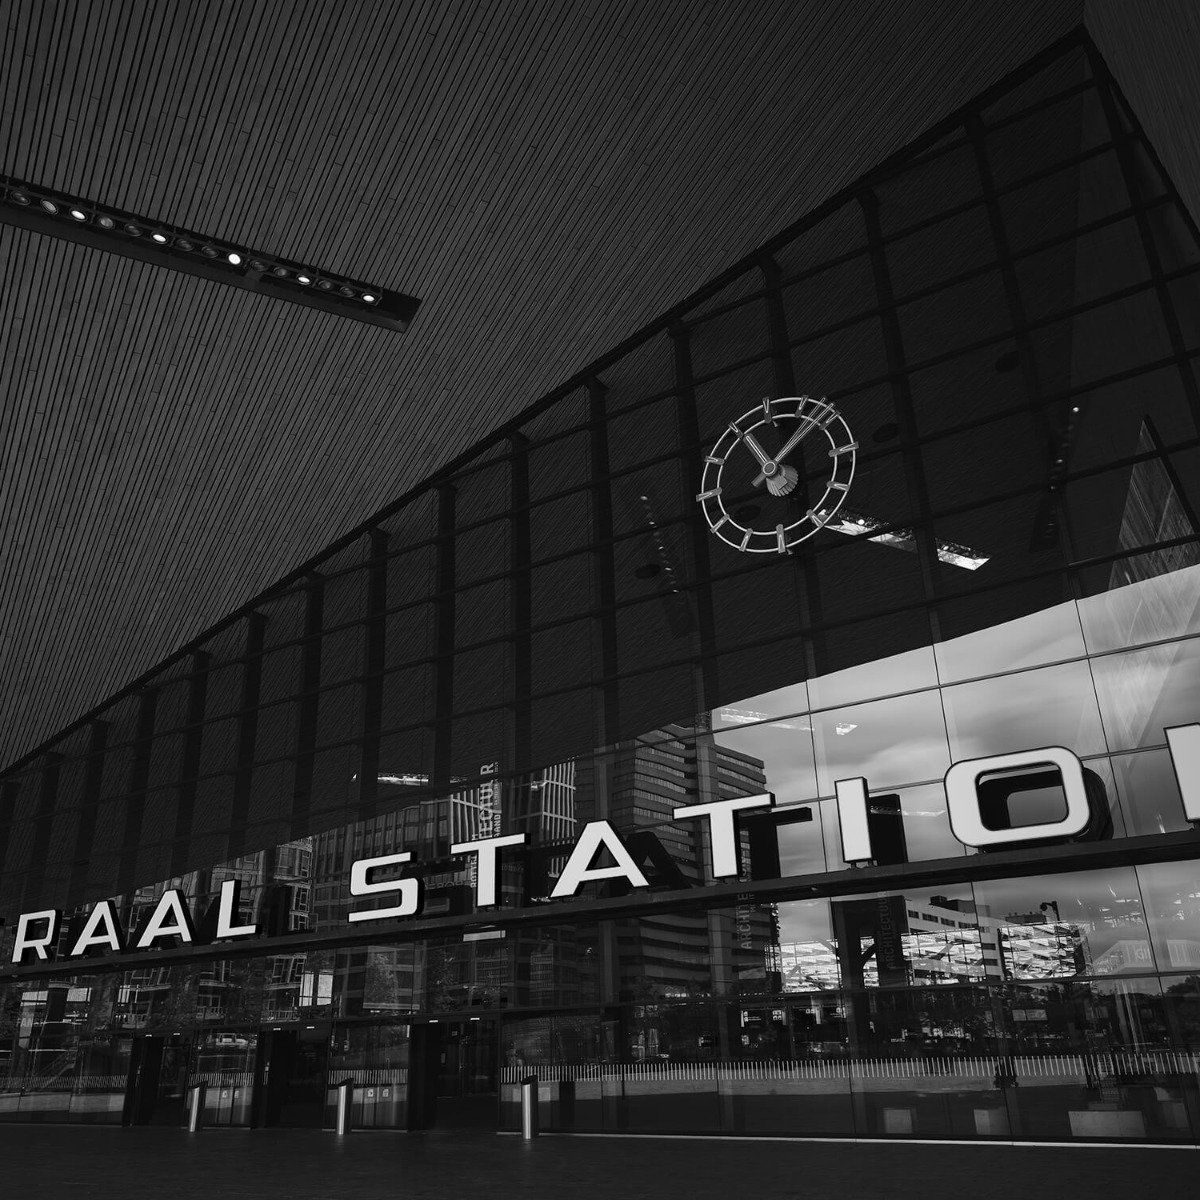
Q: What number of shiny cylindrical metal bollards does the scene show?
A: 3